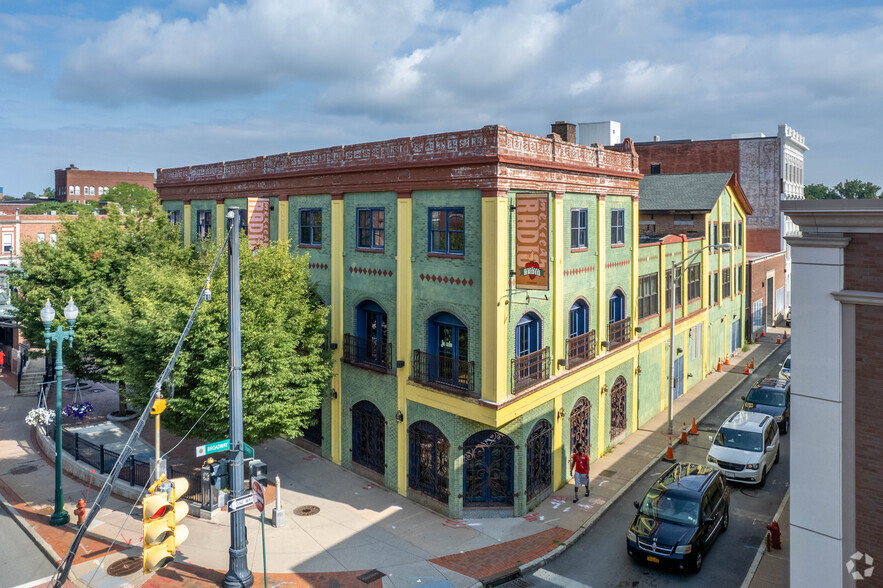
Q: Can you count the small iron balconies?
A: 5